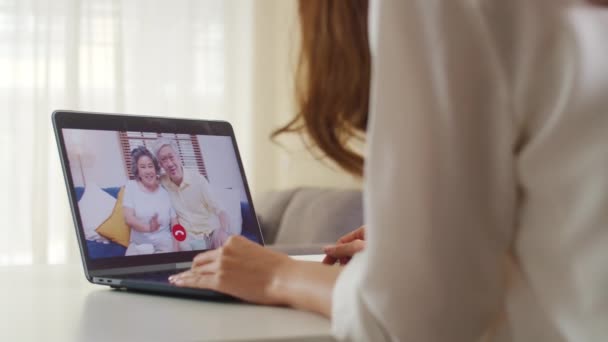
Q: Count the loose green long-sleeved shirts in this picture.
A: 0